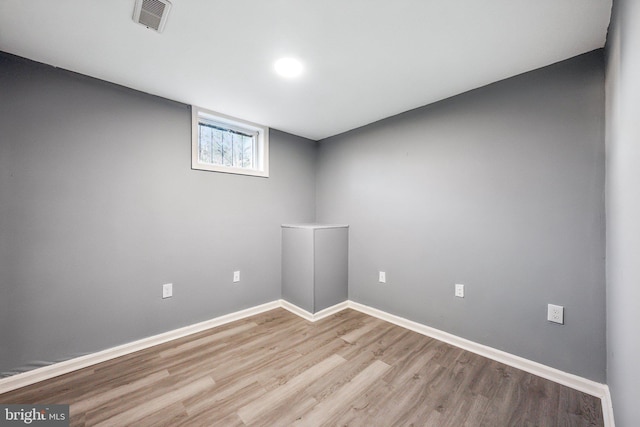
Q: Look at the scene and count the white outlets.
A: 5